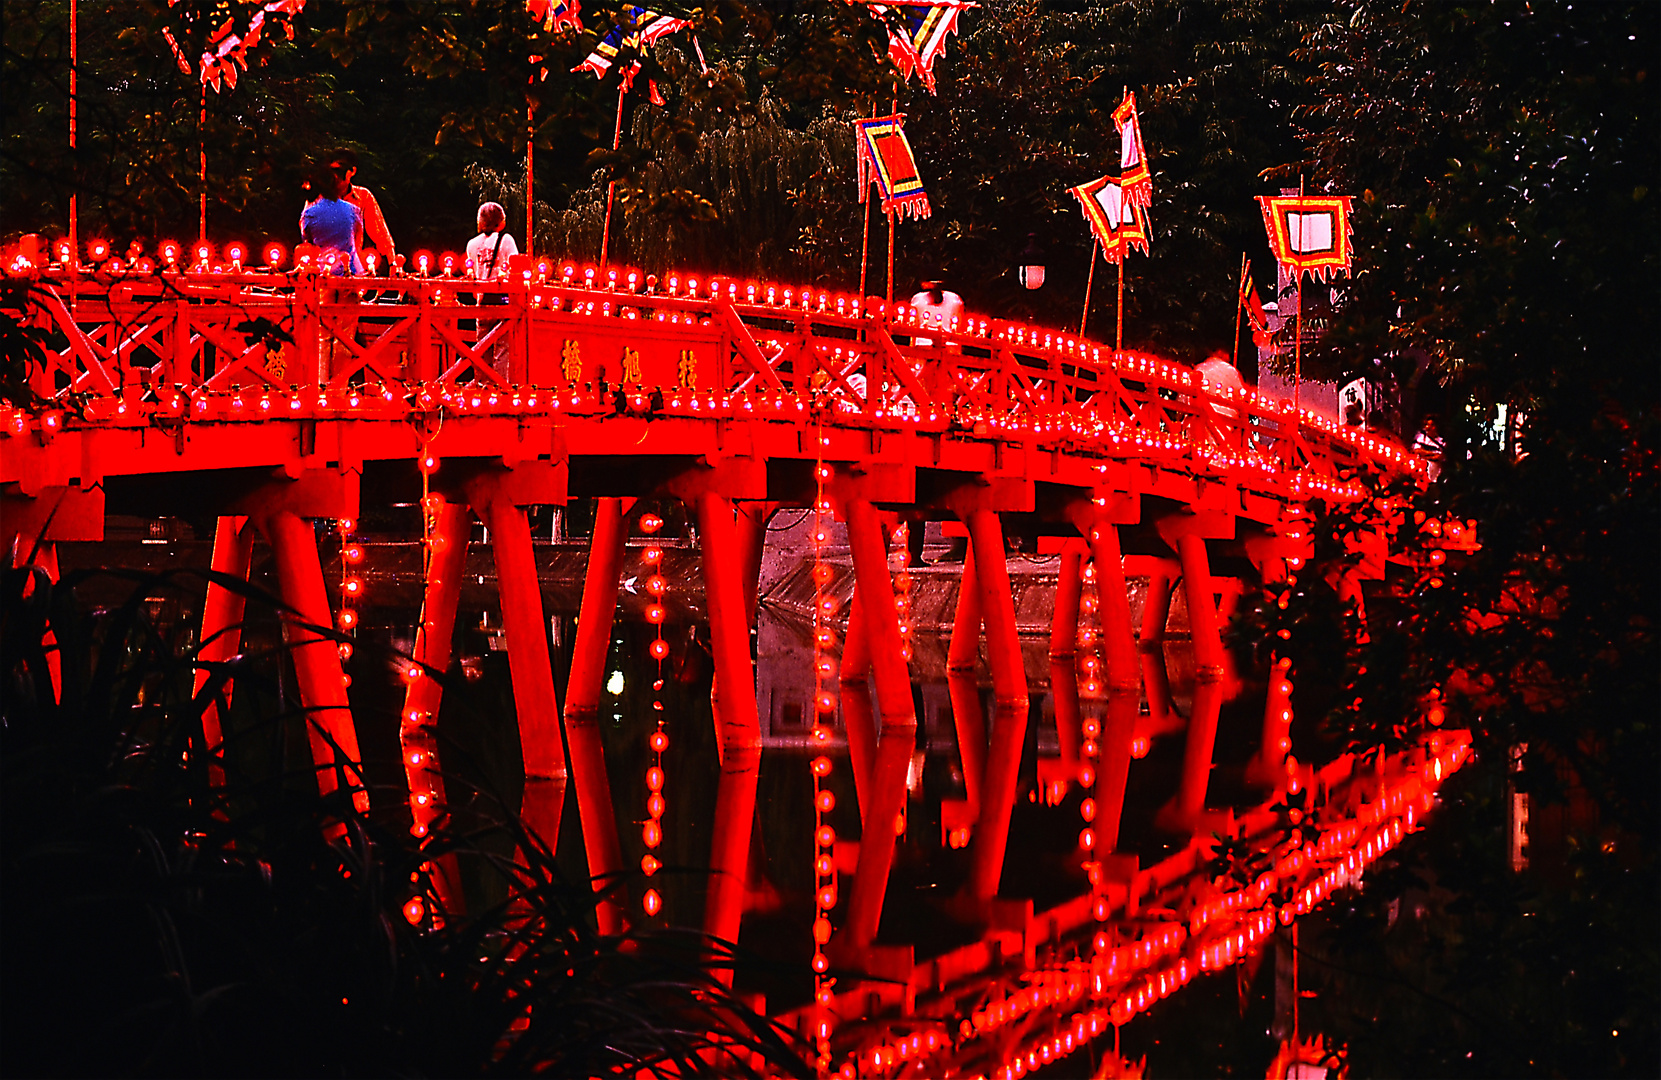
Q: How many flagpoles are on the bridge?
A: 10